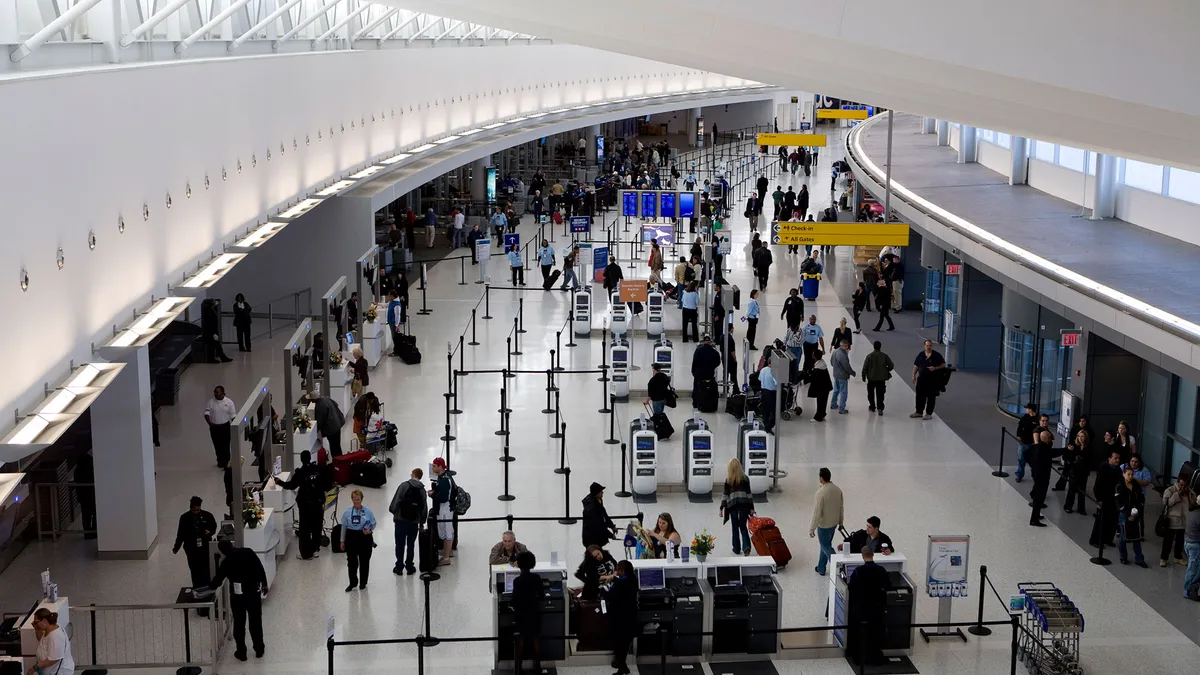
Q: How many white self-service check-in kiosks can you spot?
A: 8